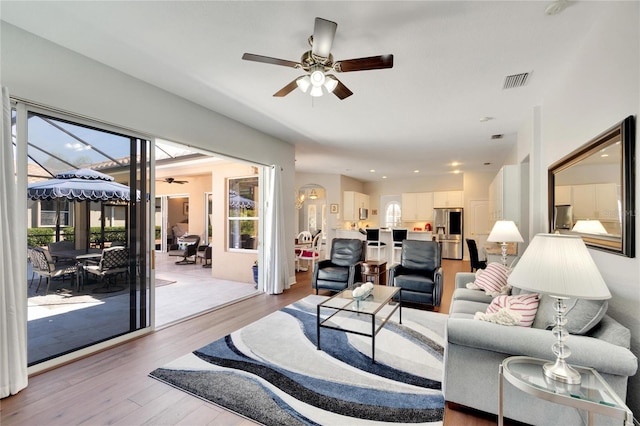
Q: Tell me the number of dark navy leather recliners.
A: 2